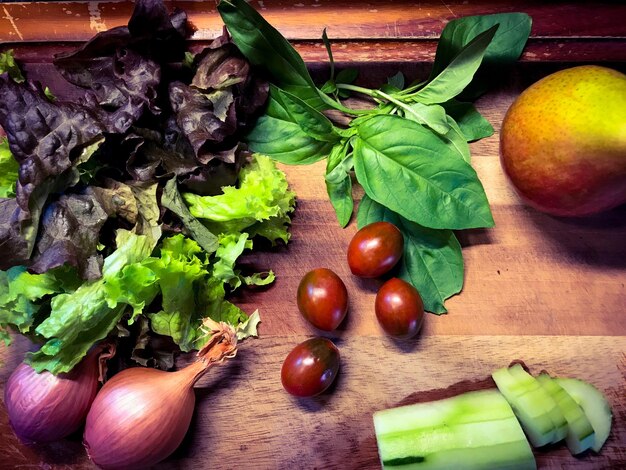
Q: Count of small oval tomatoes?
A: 4